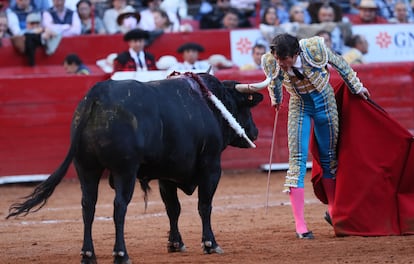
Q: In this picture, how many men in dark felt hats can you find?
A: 2